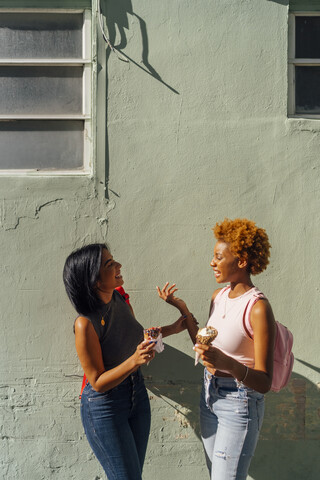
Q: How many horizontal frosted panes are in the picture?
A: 3